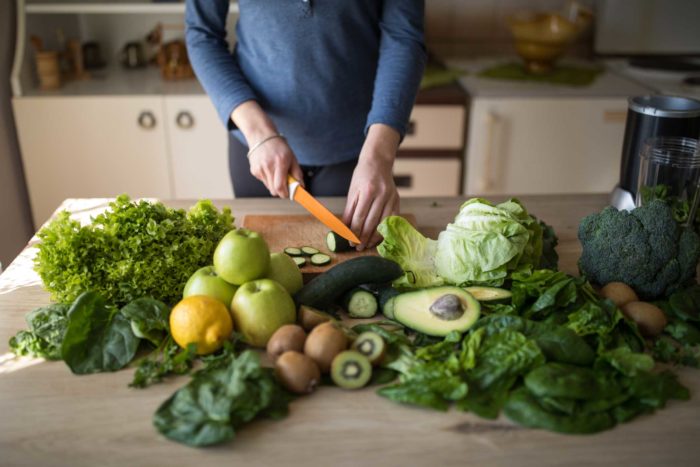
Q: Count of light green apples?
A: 4